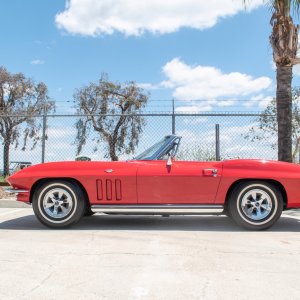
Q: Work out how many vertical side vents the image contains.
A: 3